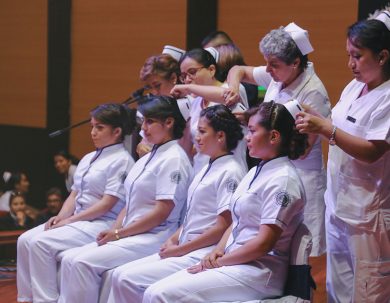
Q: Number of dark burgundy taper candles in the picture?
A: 0